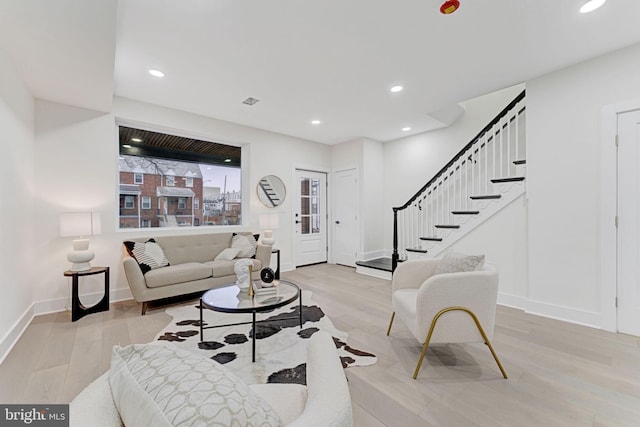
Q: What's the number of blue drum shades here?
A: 0